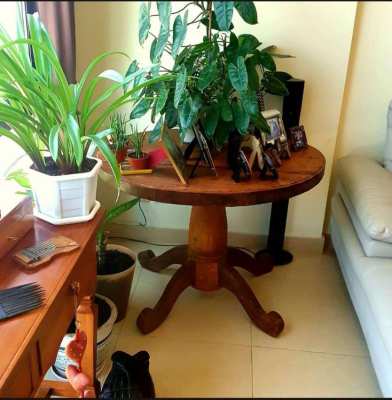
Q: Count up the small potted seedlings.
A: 2